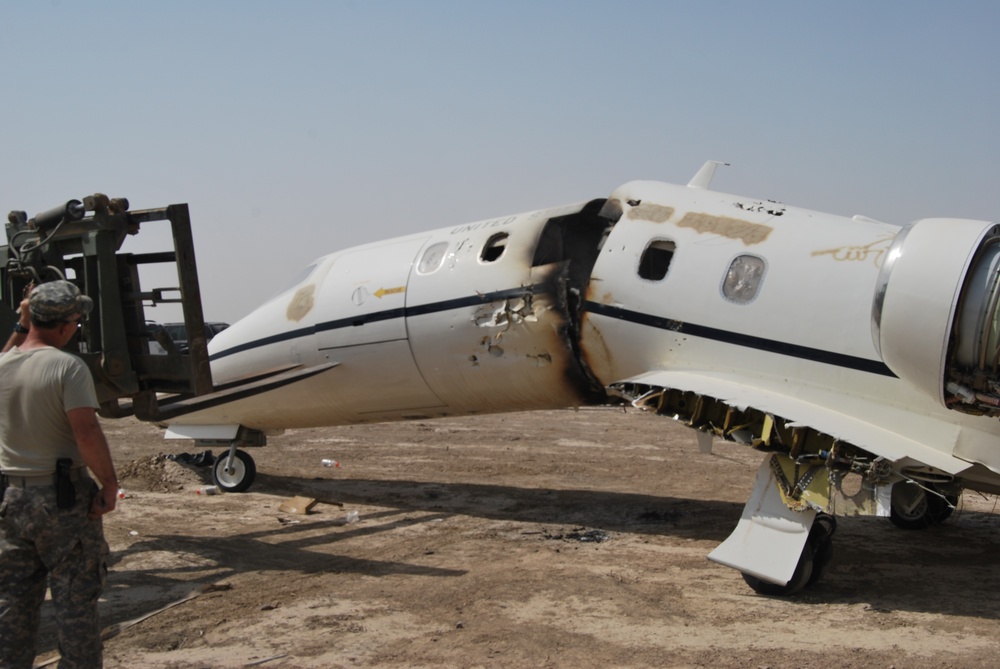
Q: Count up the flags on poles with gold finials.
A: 0